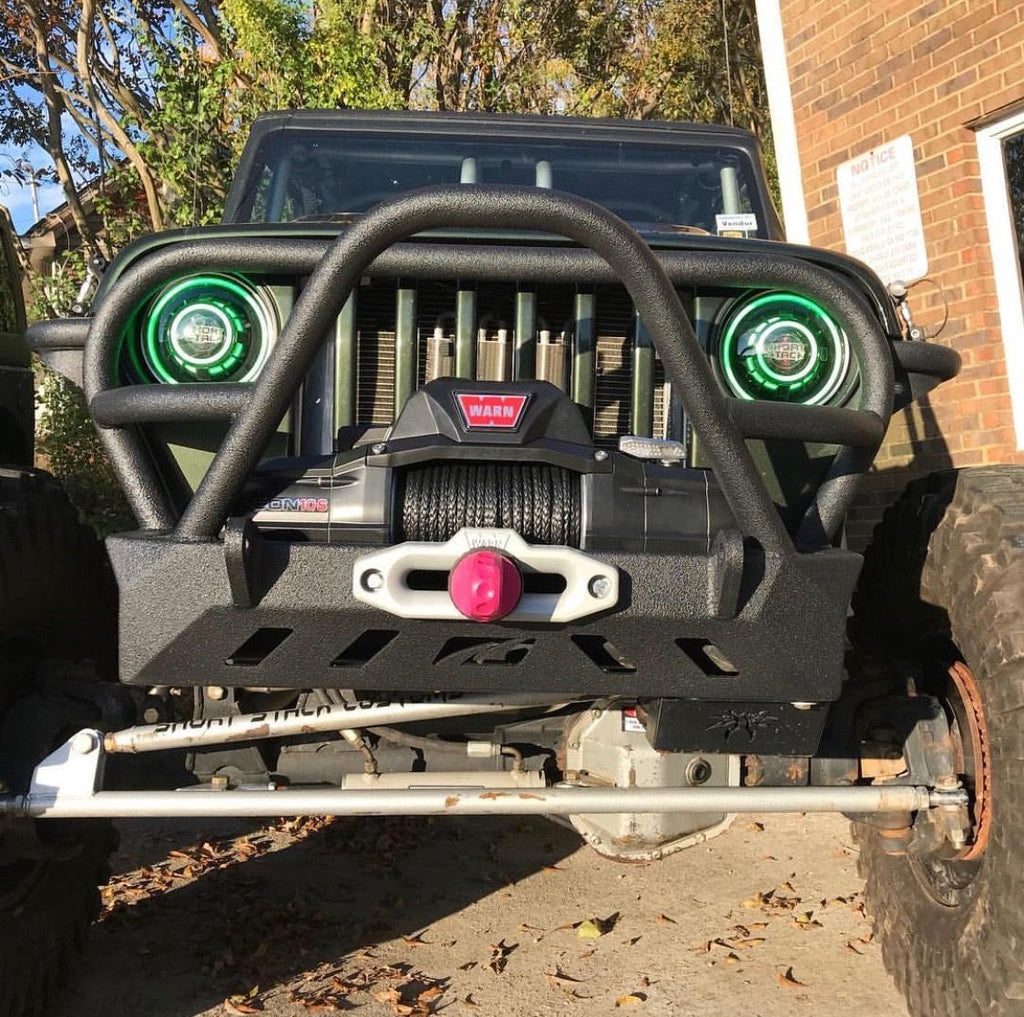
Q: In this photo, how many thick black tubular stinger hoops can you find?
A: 1